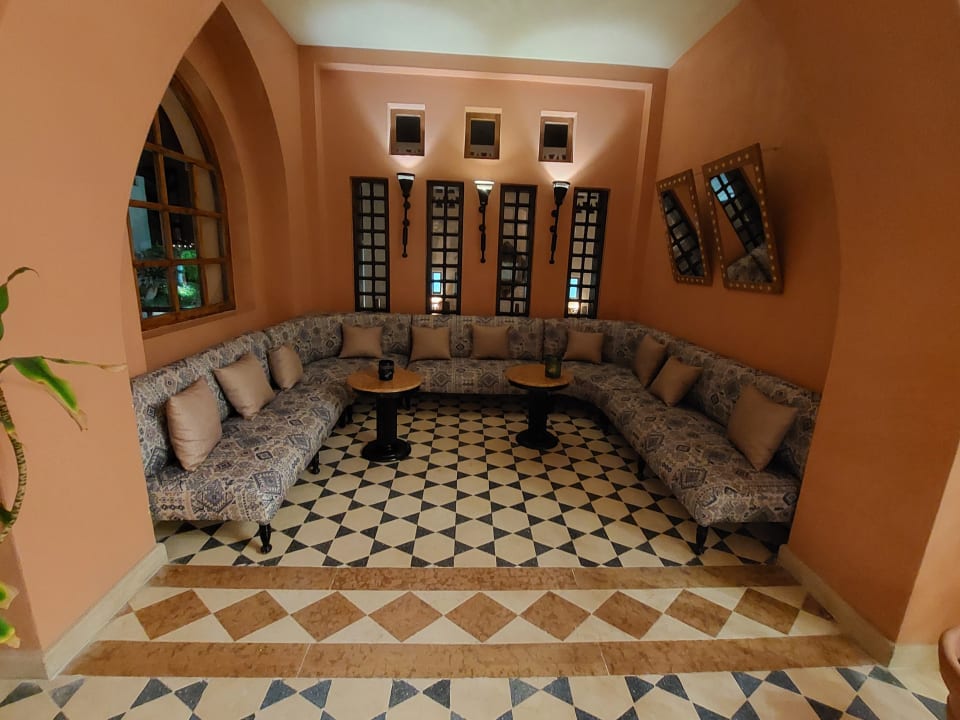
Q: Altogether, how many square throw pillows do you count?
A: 10